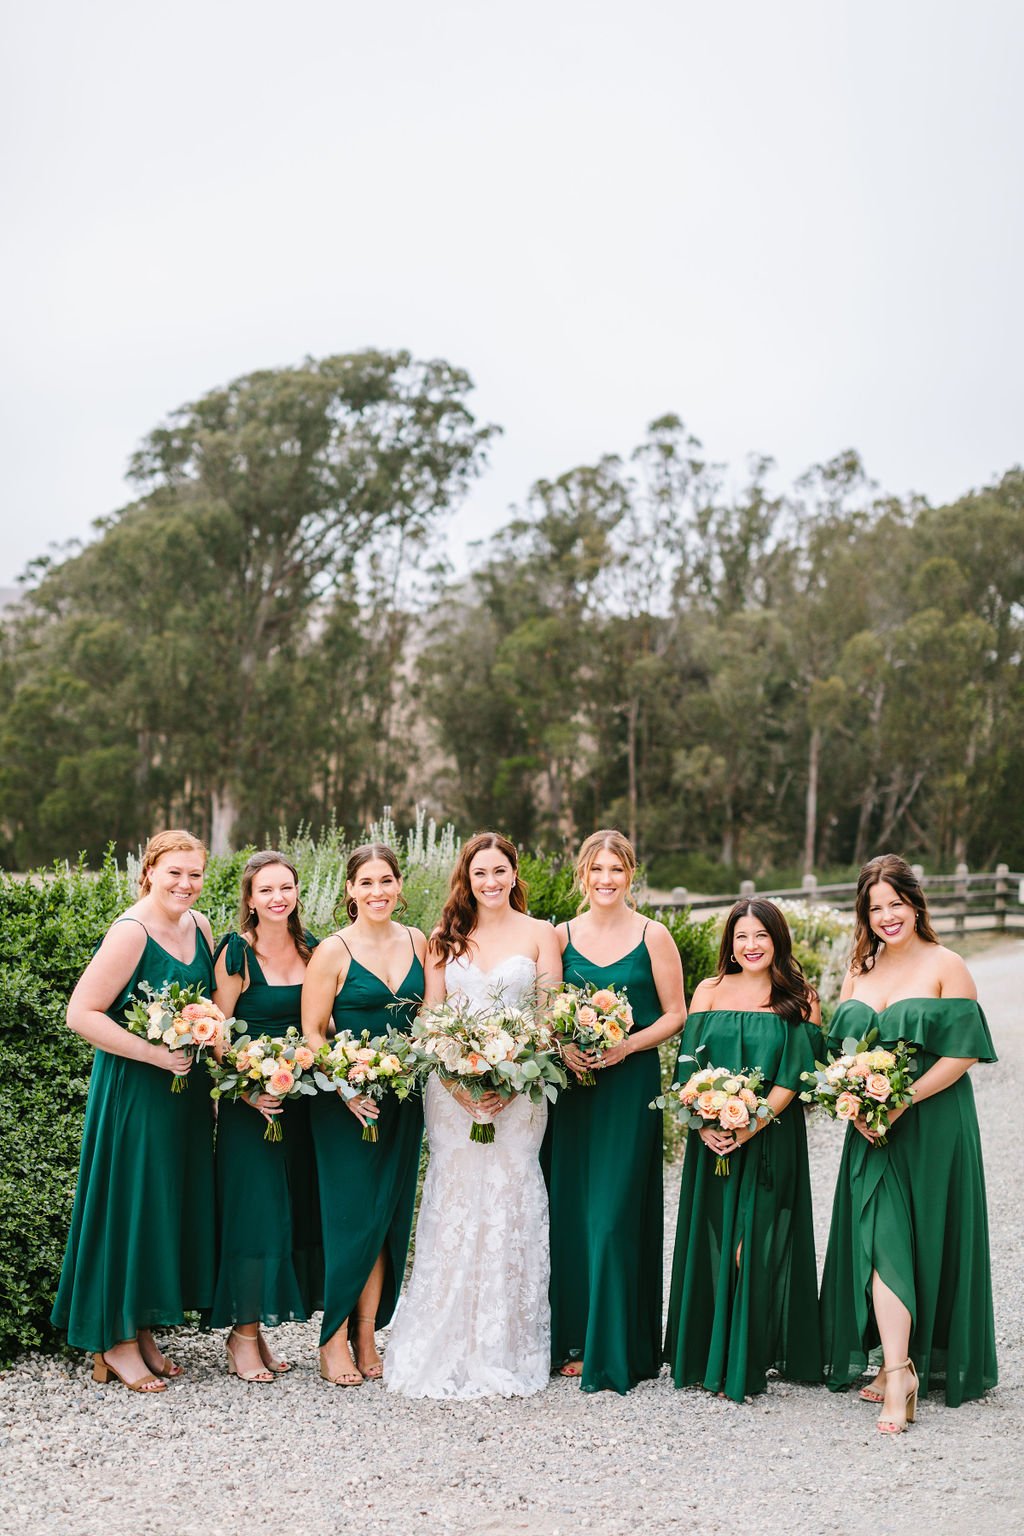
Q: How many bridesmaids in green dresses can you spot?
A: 6